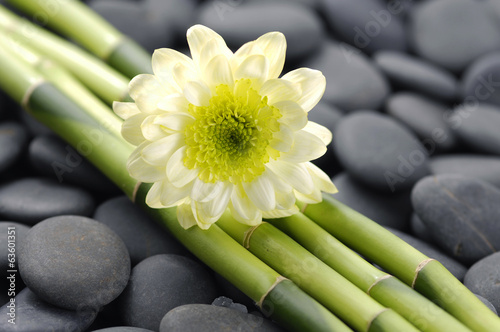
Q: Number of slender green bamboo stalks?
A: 4